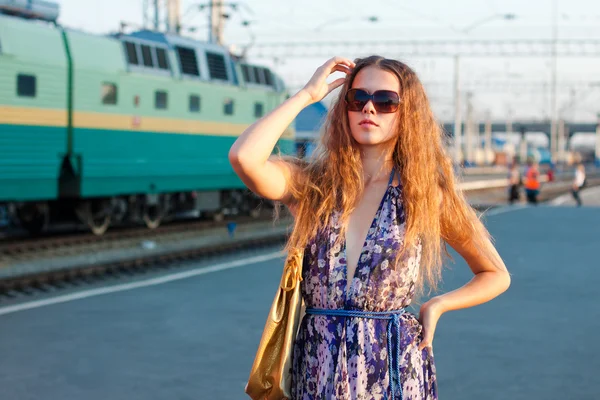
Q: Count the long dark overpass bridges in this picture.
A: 1